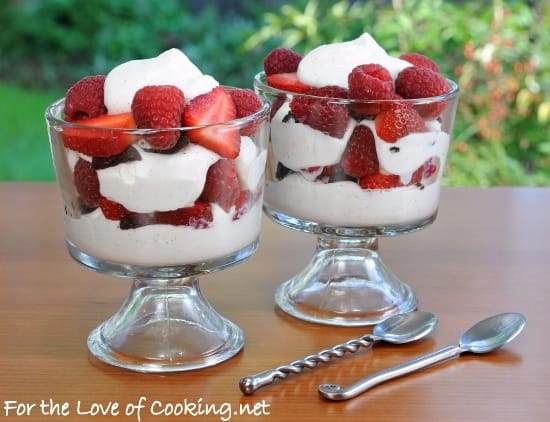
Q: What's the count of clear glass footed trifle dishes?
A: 2